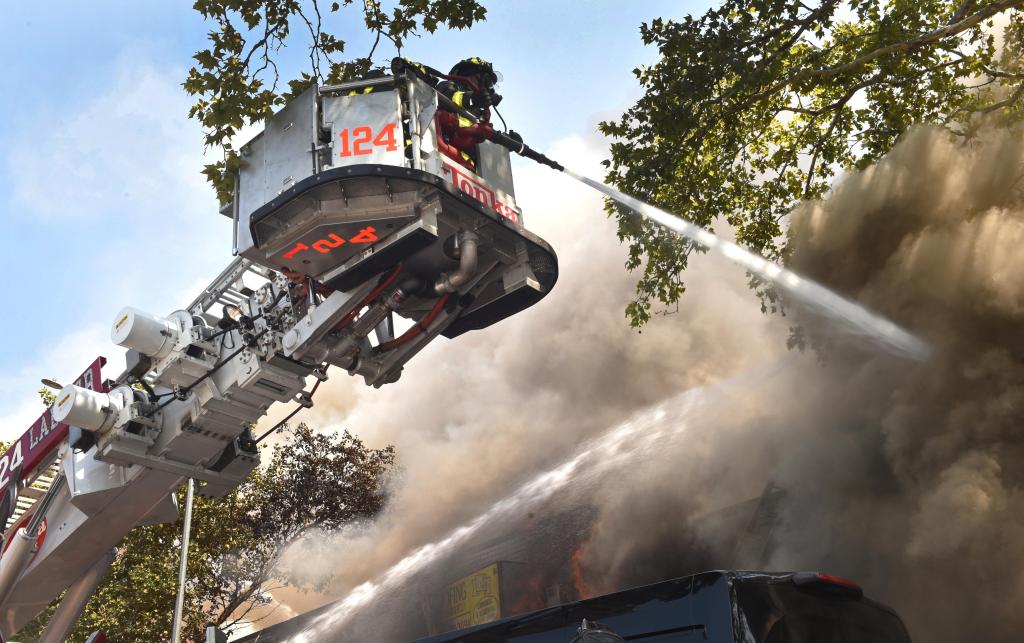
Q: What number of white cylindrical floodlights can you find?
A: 2